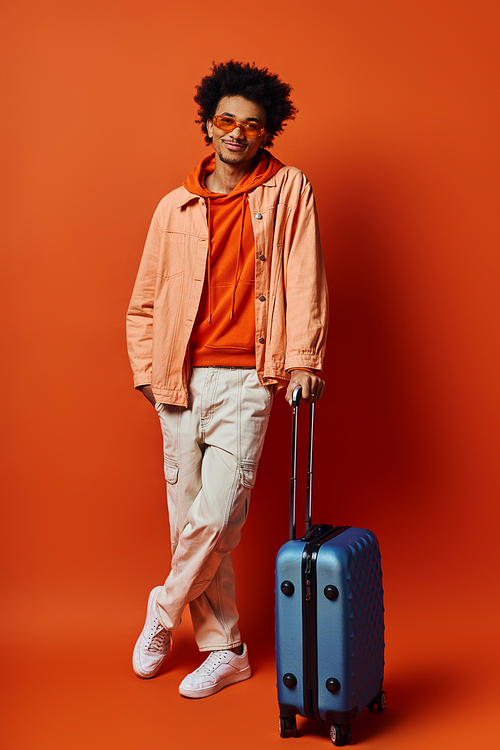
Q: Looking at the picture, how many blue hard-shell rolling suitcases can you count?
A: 1